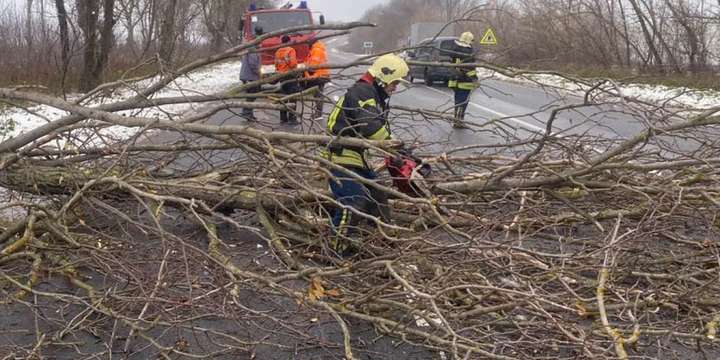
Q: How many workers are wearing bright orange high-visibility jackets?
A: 2